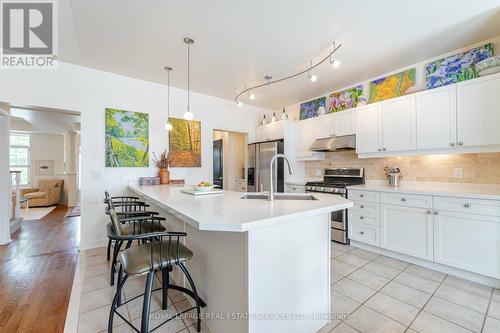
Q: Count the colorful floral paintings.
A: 4